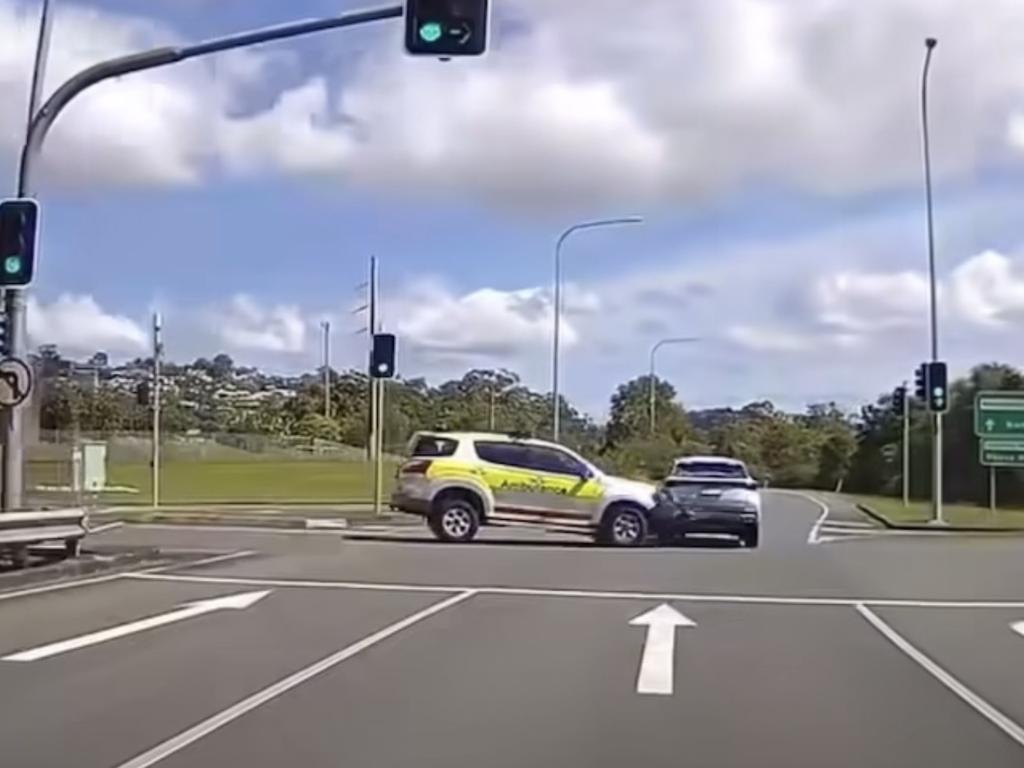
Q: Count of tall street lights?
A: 3